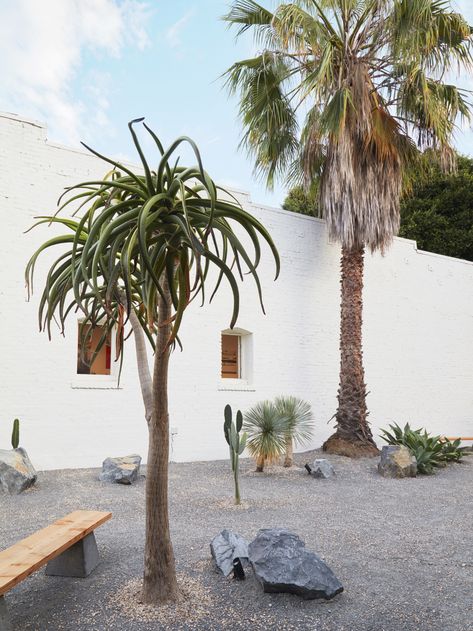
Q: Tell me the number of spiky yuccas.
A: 2